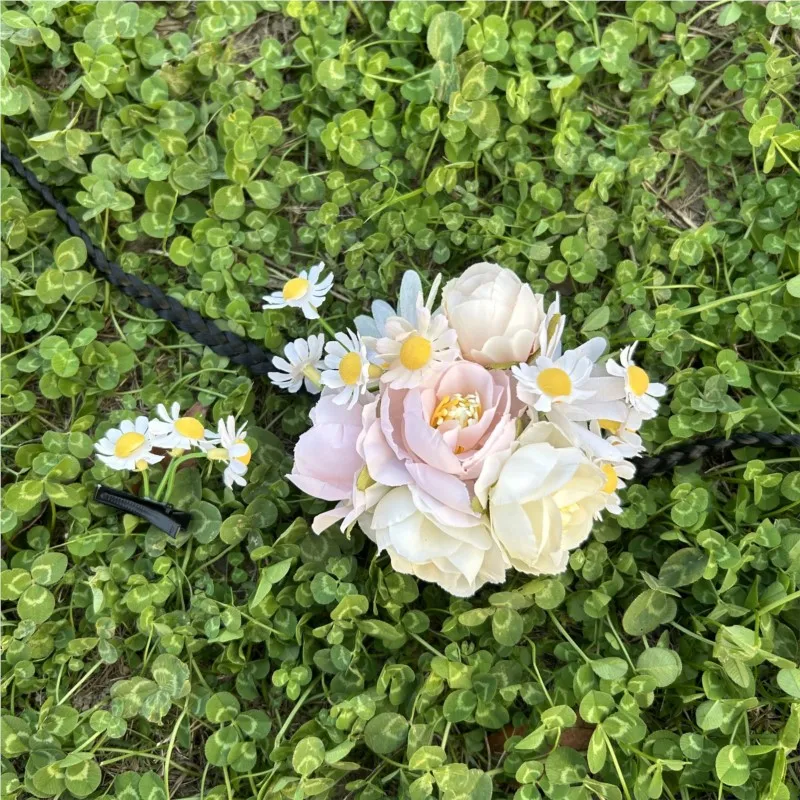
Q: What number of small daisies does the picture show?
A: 11